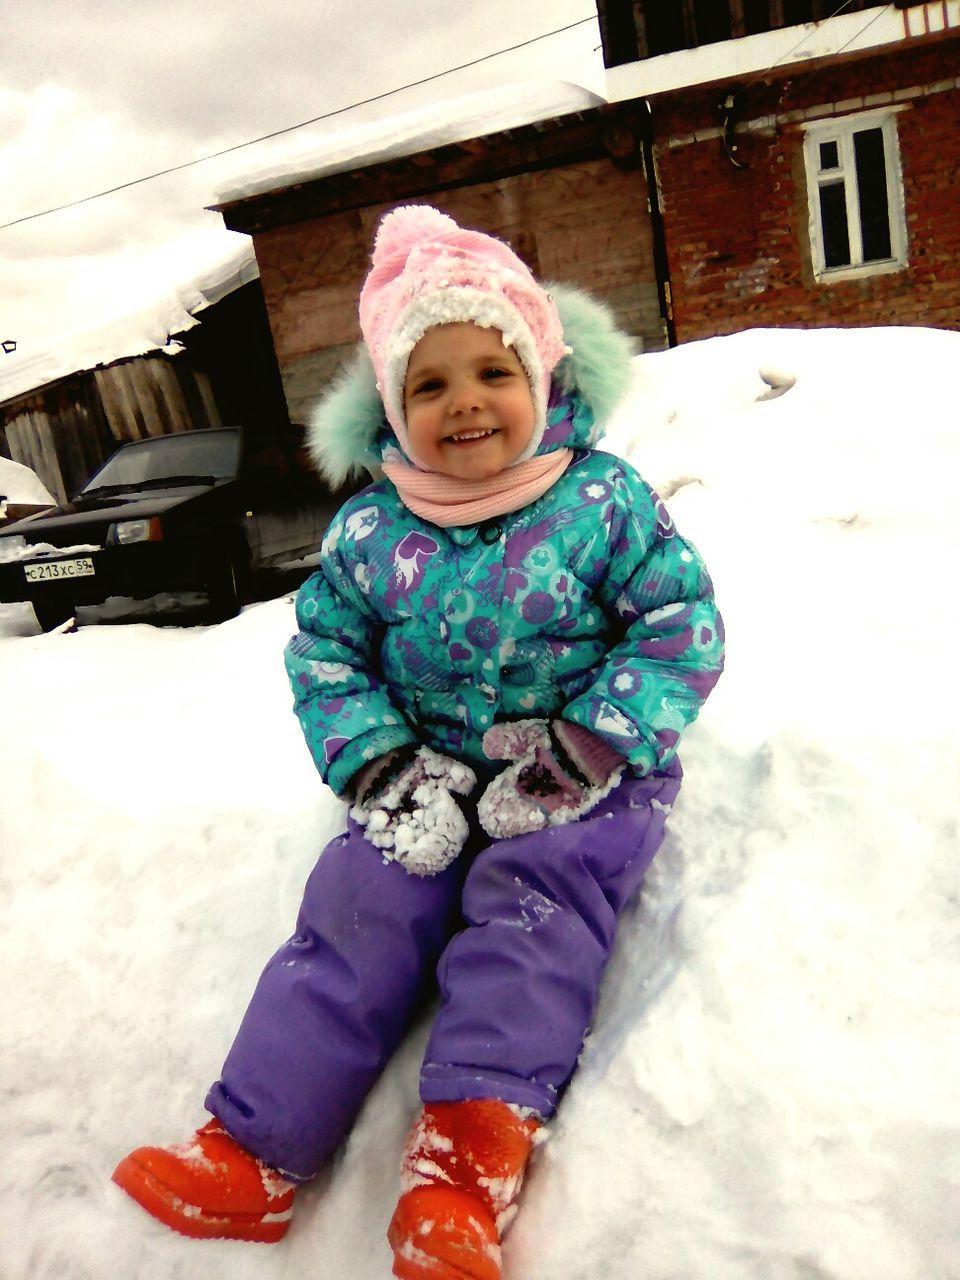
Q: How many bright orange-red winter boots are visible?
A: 2